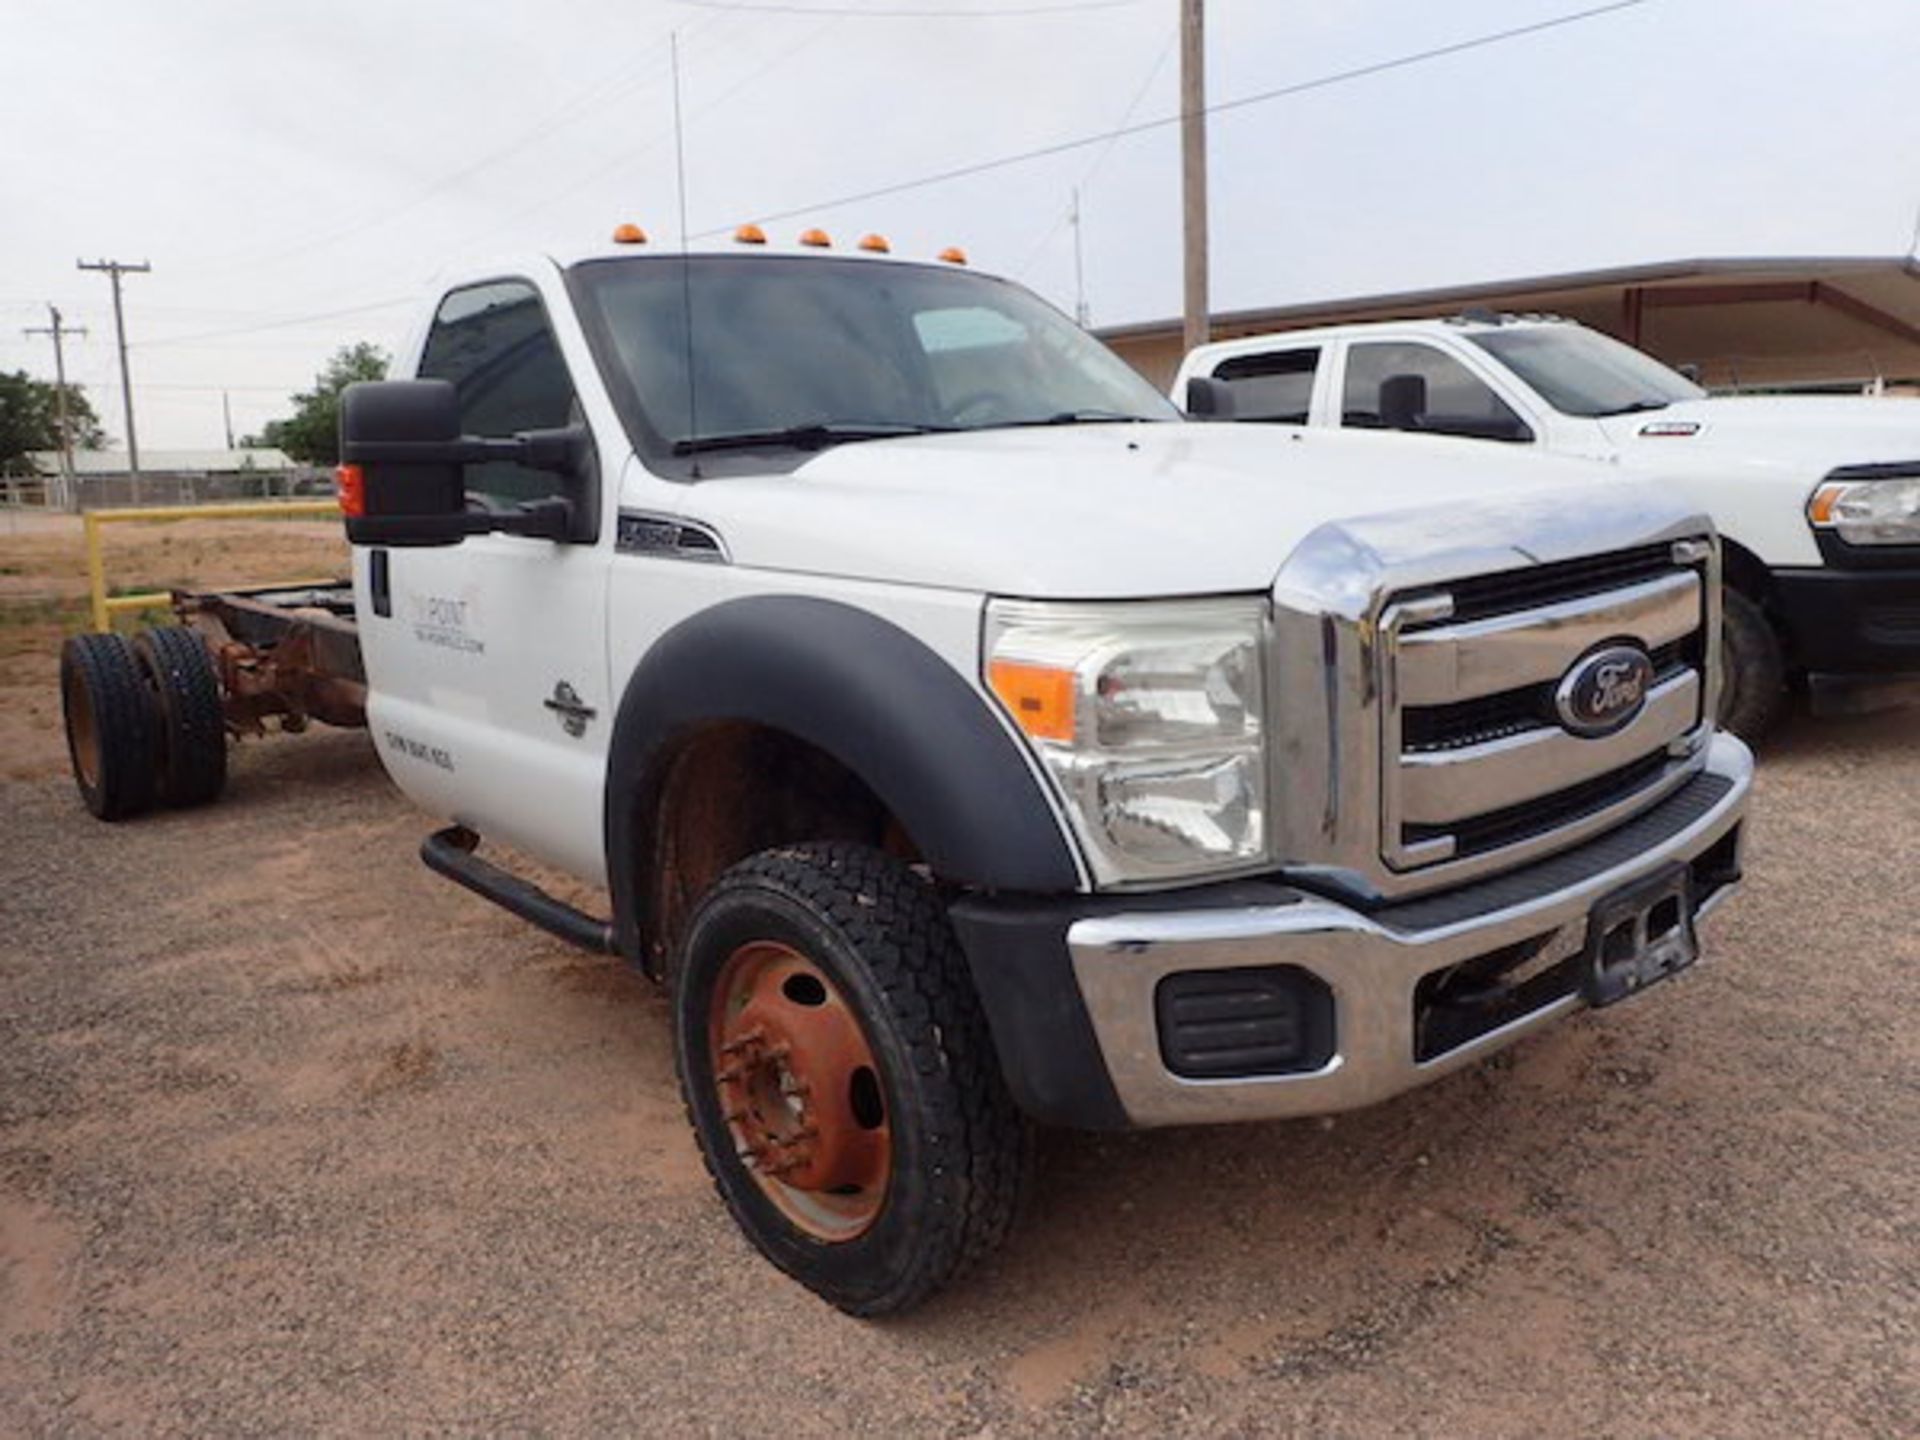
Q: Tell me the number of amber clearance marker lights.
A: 5